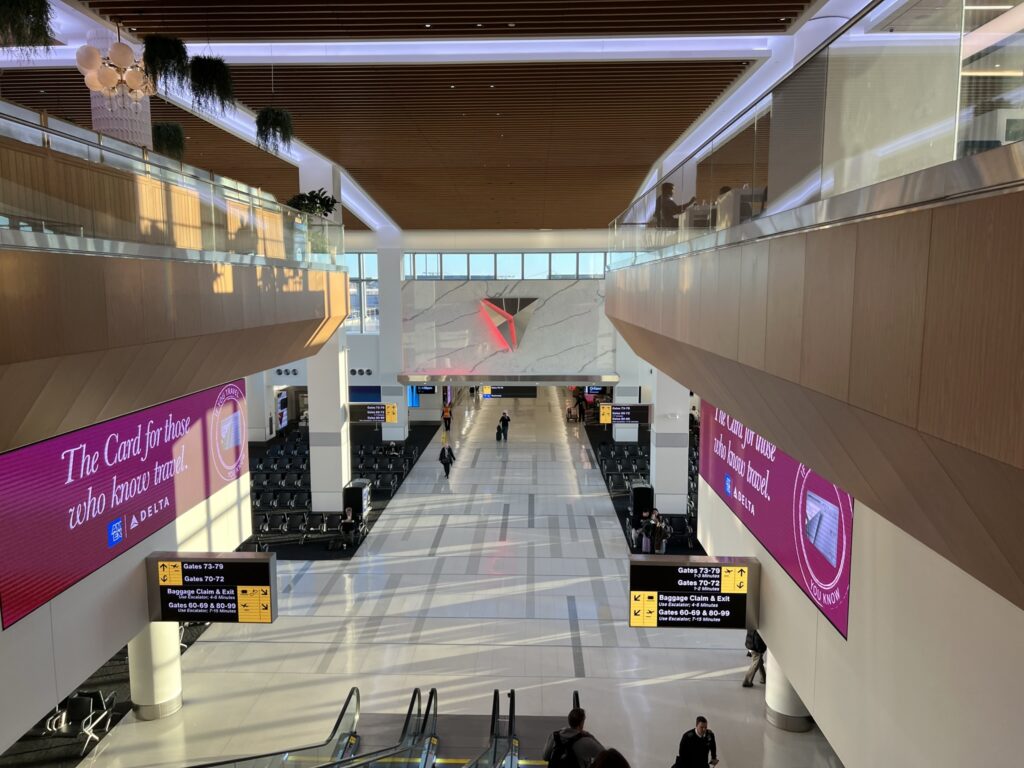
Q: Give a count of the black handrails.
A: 6